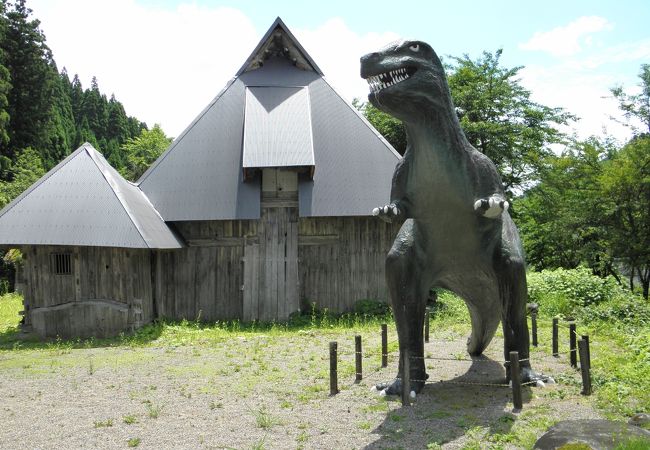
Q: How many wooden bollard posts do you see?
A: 11